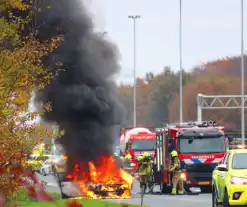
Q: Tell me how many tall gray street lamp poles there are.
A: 3